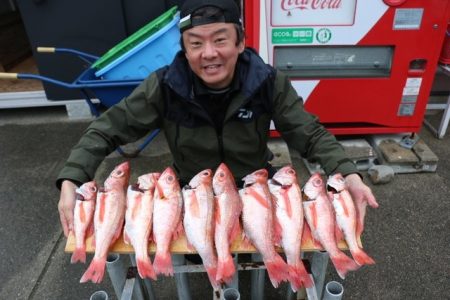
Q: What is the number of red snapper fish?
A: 10